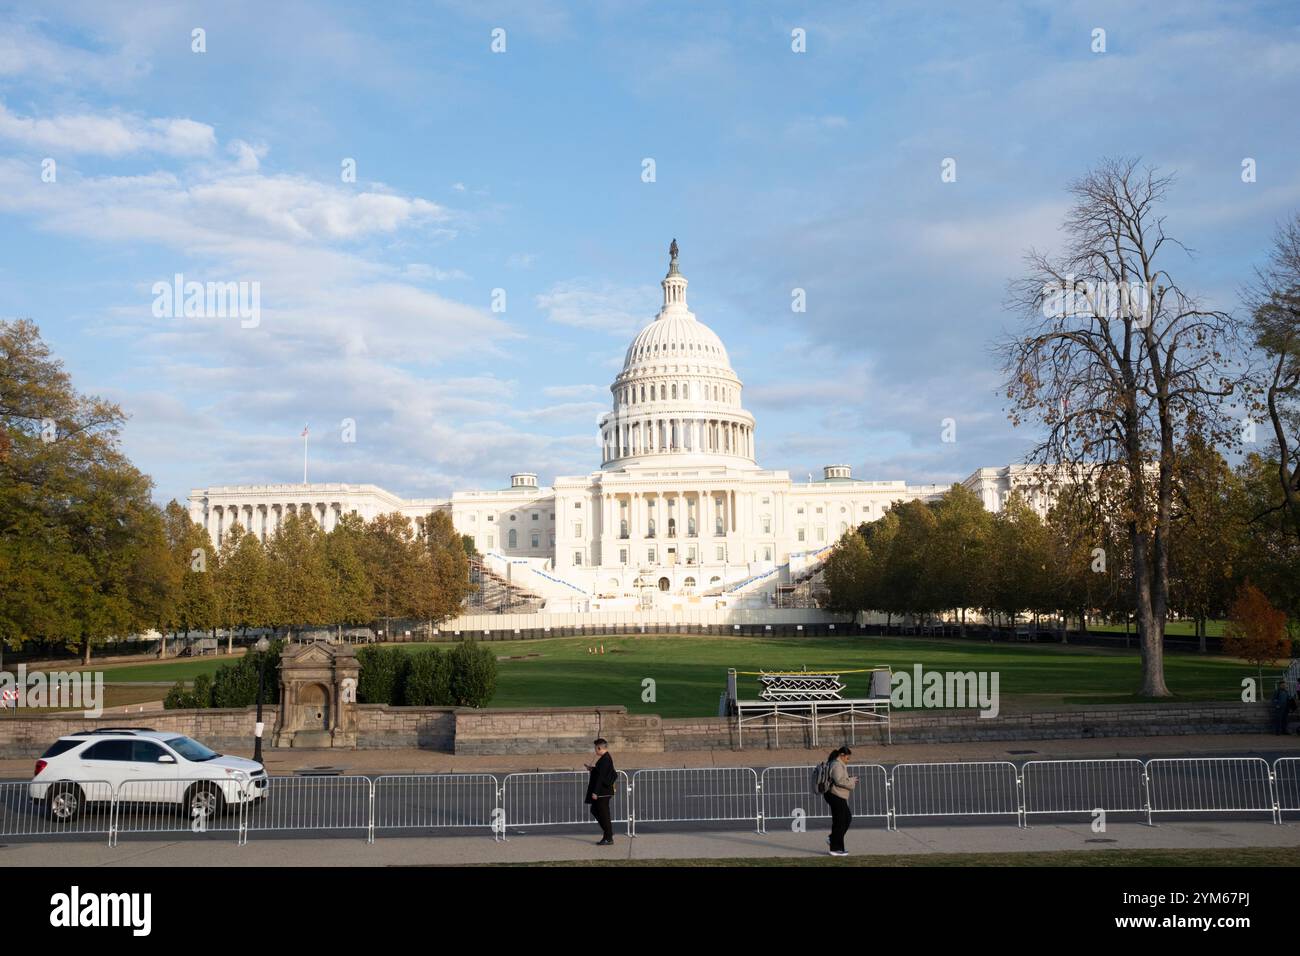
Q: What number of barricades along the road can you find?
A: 11